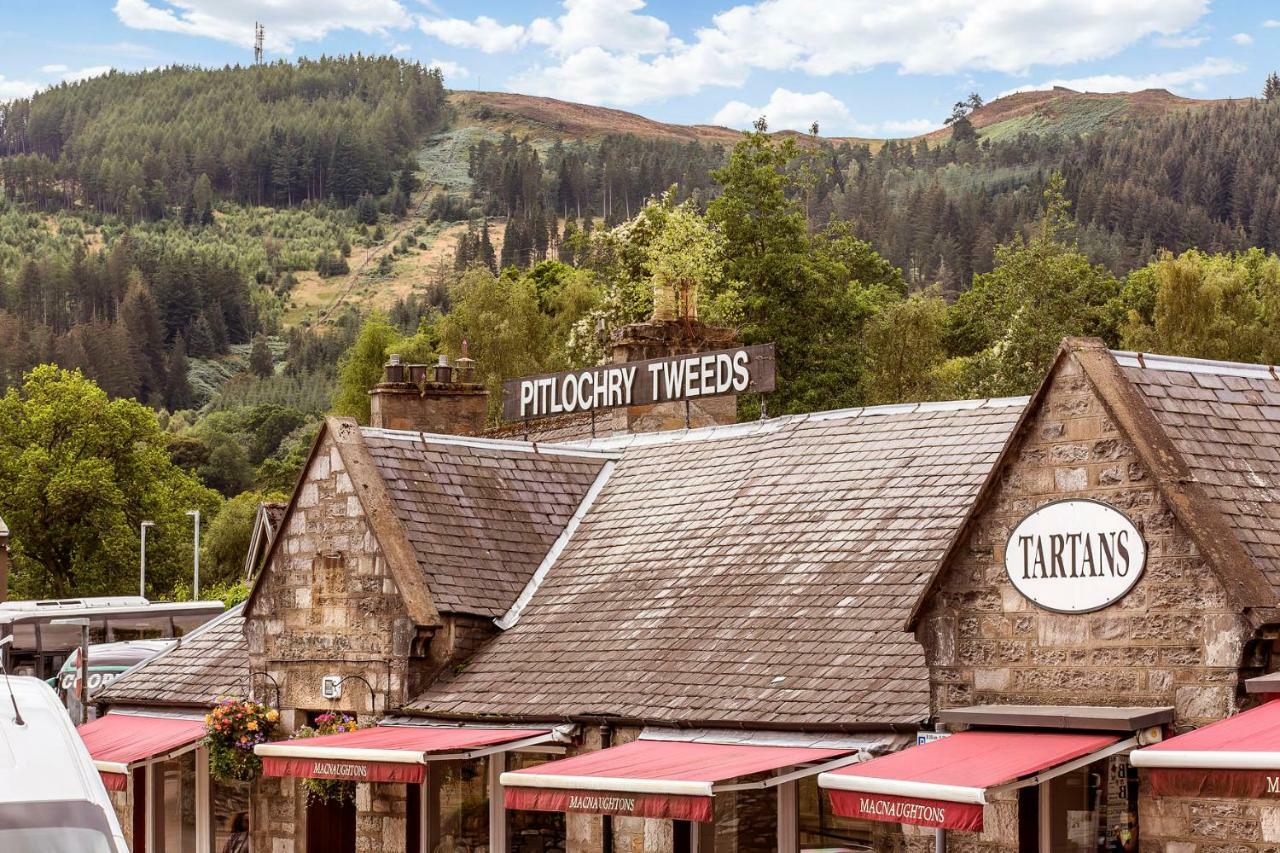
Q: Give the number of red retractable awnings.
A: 5